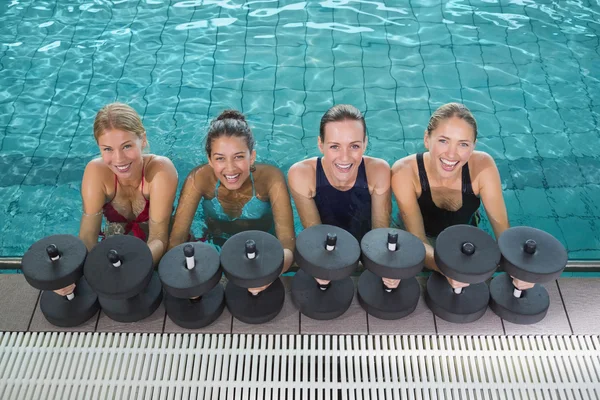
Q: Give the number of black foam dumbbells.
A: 8